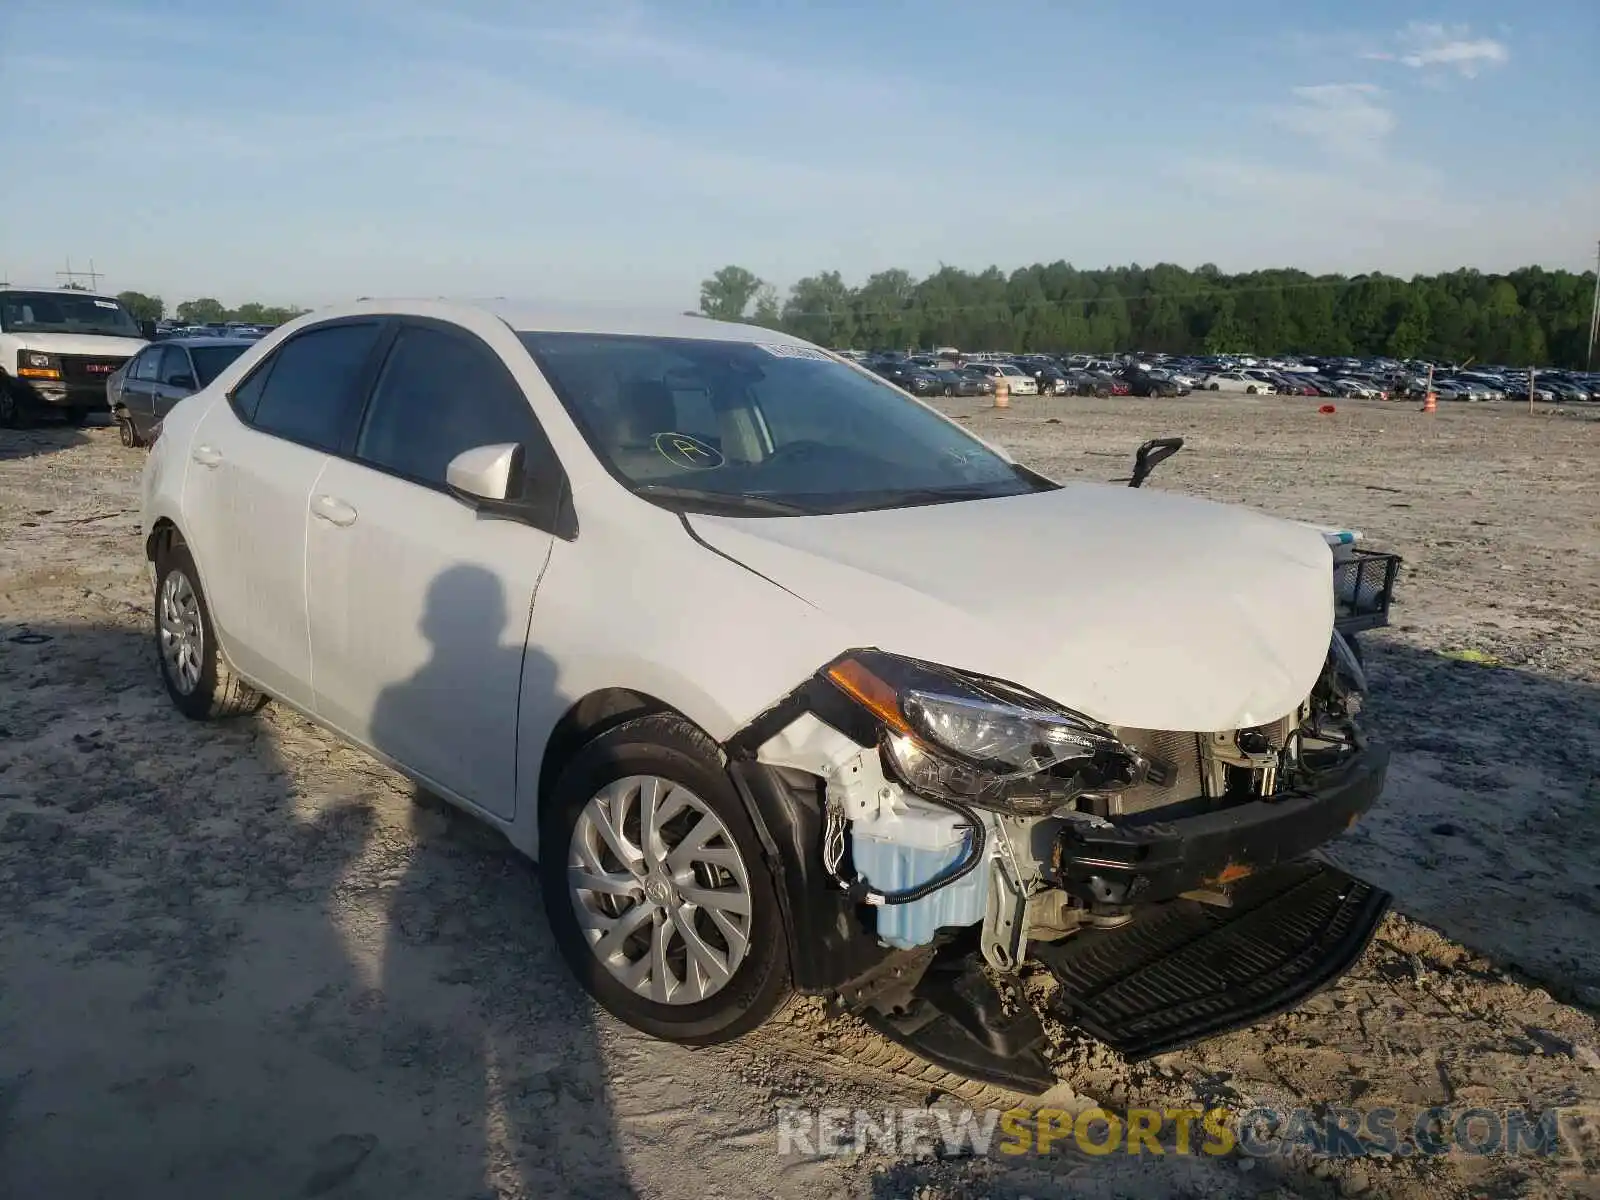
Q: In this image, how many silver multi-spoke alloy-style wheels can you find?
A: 2